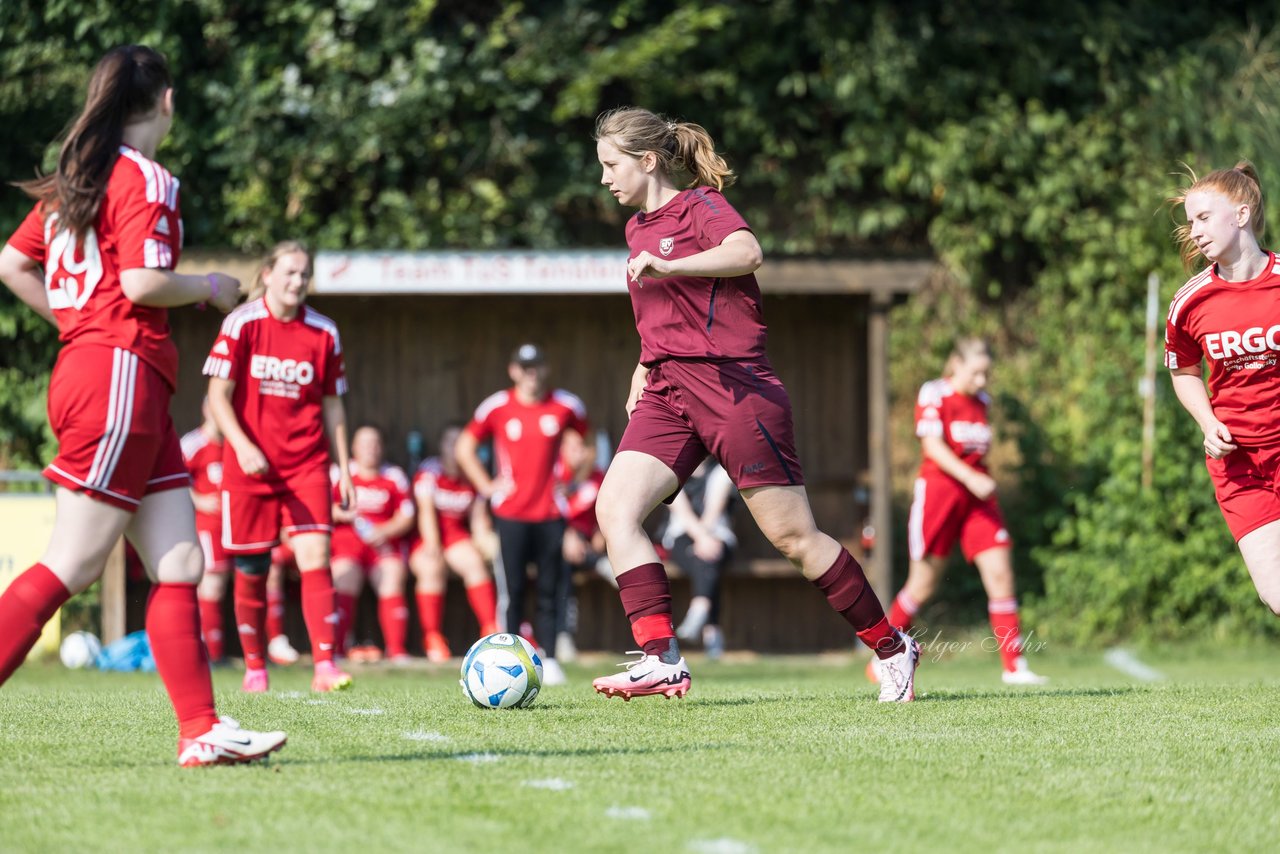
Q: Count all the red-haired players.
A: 1